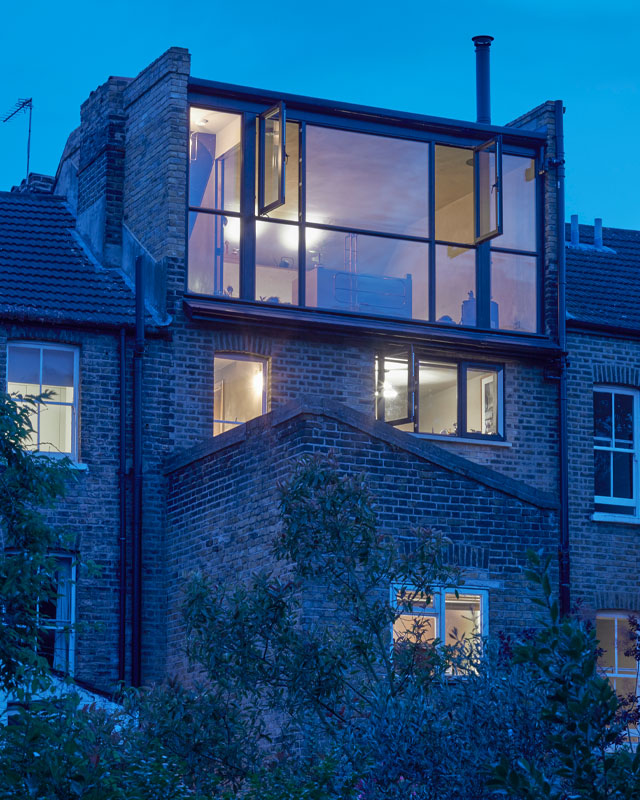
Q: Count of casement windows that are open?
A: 3